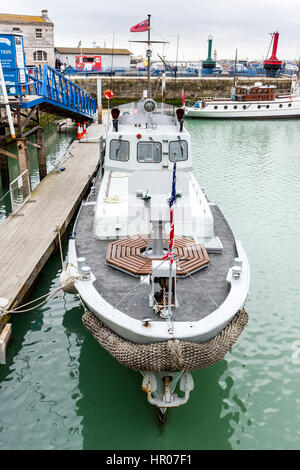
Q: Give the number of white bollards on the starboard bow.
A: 2